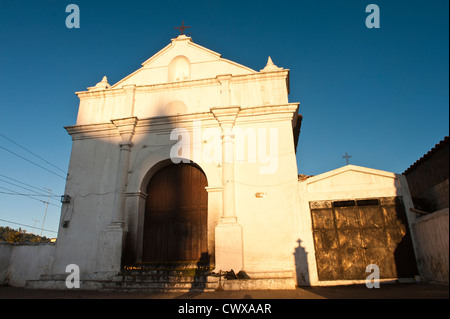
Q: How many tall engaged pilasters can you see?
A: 2